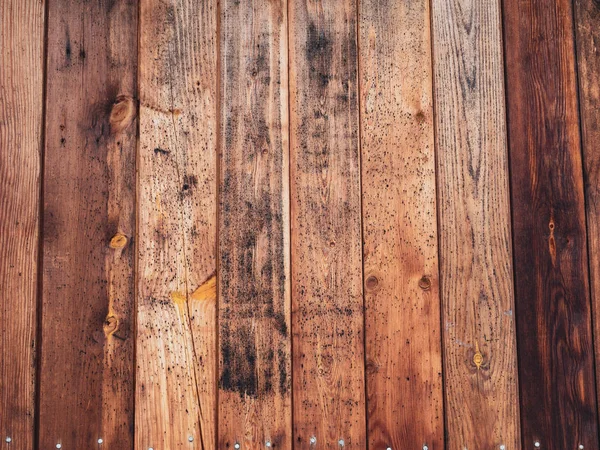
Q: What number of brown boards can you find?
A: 9